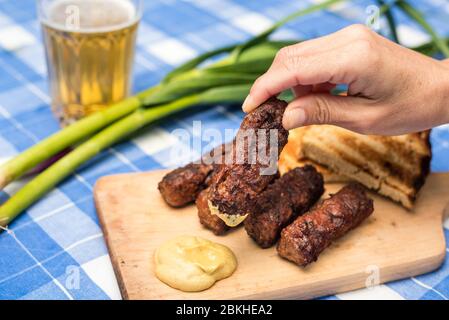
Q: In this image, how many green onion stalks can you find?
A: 2